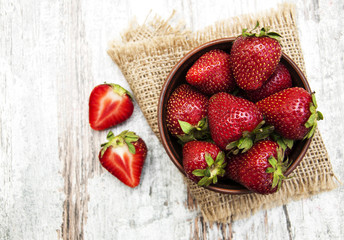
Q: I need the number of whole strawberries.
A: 8